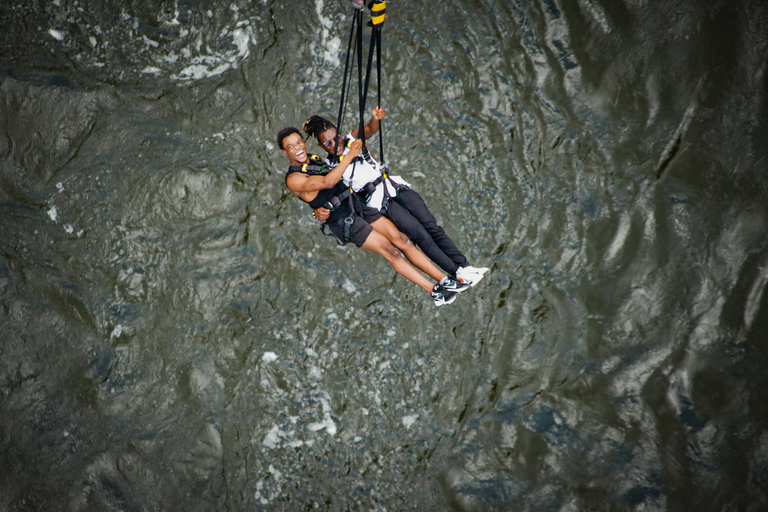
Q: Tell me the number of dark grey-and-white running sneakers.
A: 2